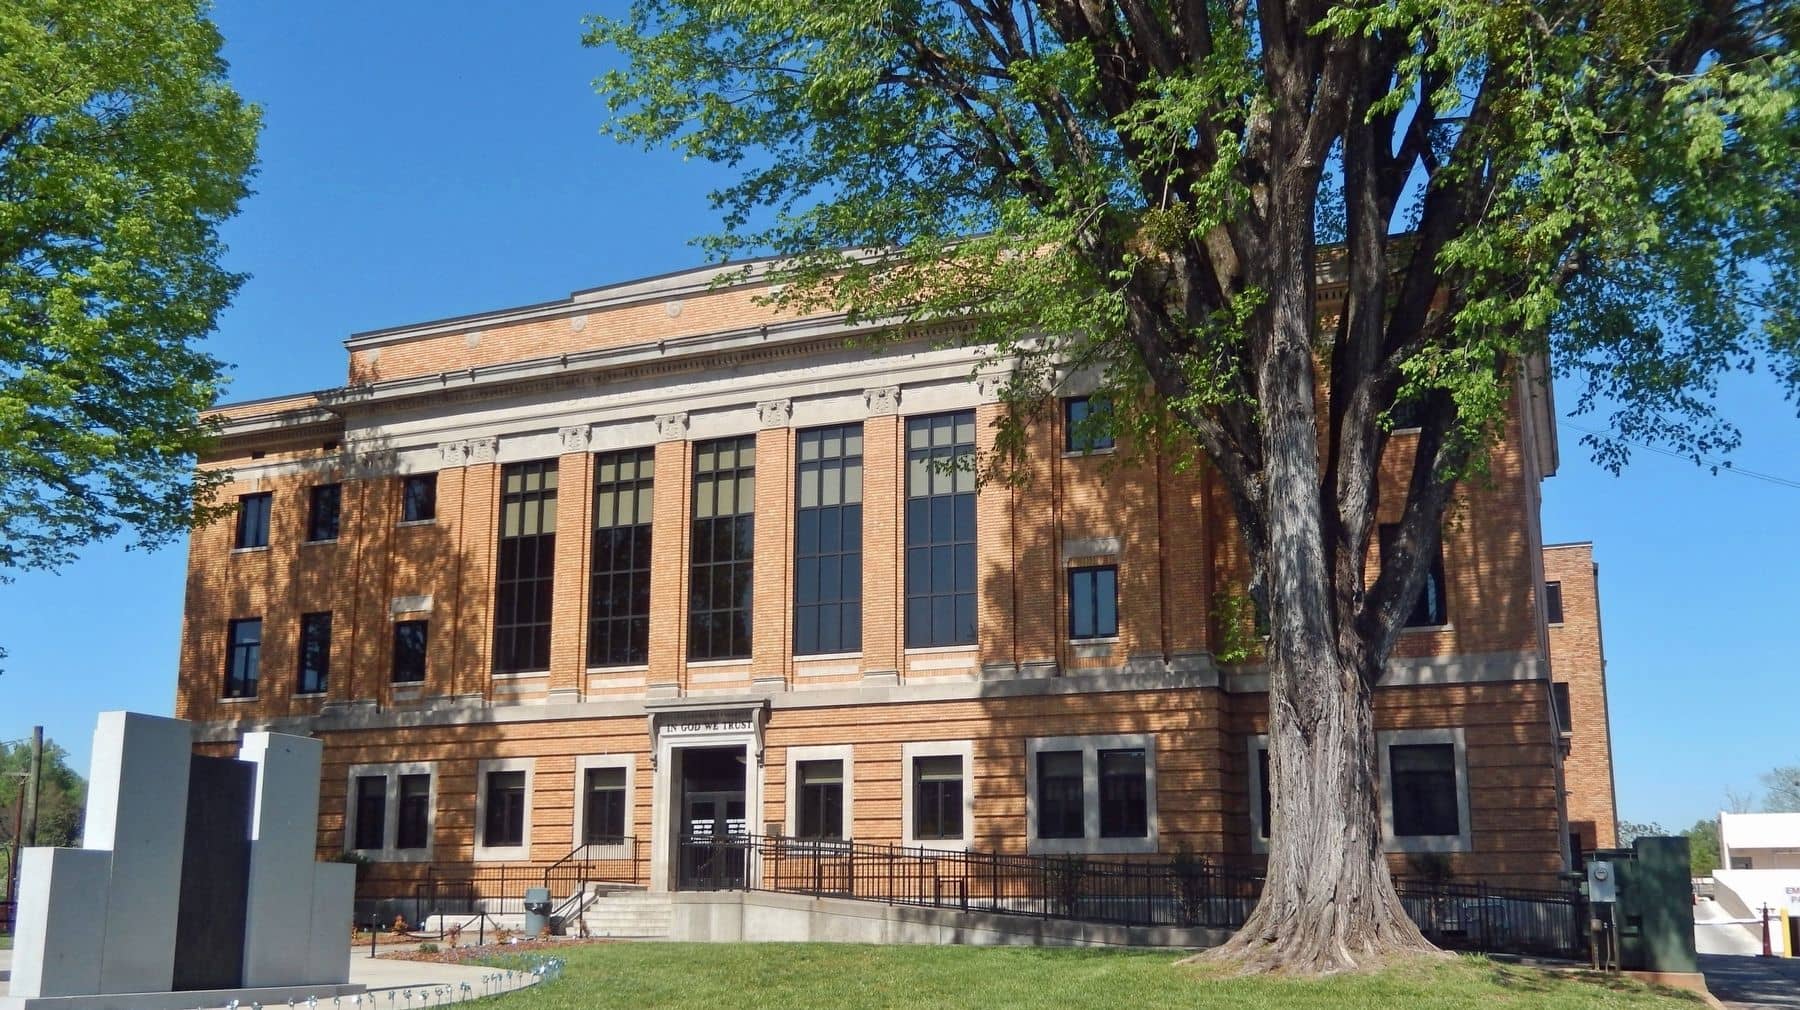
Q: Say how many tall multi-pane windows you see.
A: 5